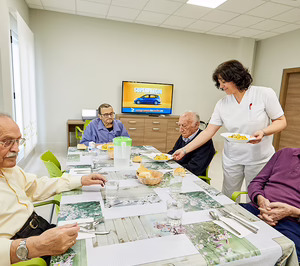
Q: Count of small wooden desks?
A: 1